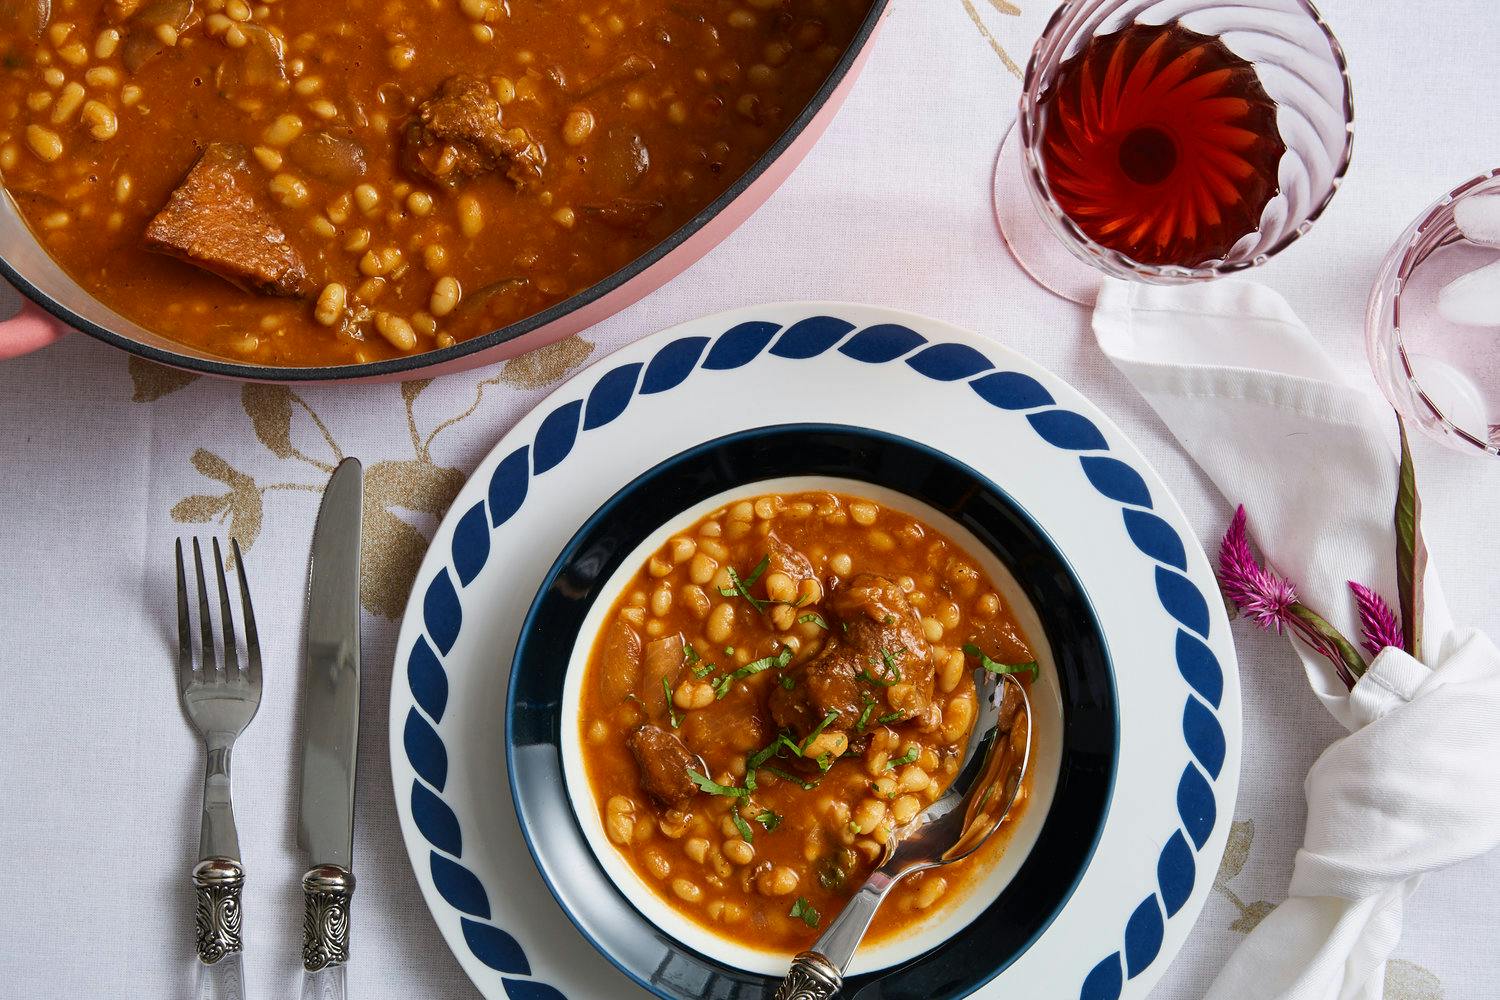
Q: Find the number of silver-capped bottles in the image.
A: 0